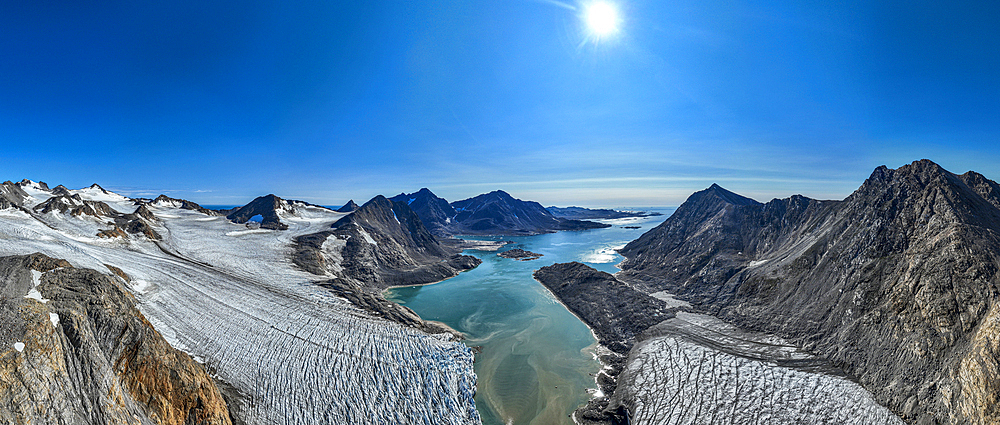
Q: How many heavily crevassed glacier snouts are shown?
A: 2